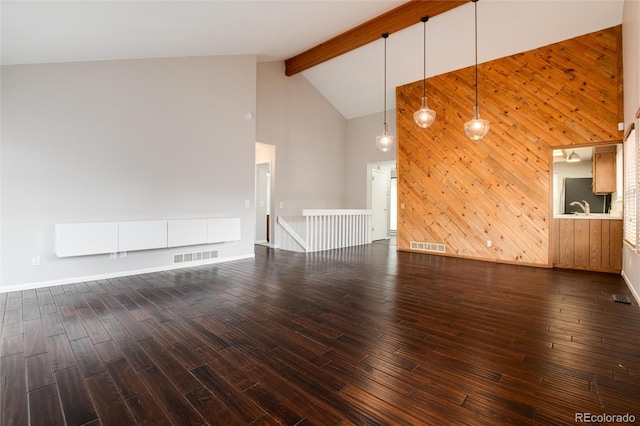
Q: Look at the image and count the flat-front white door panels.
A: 4